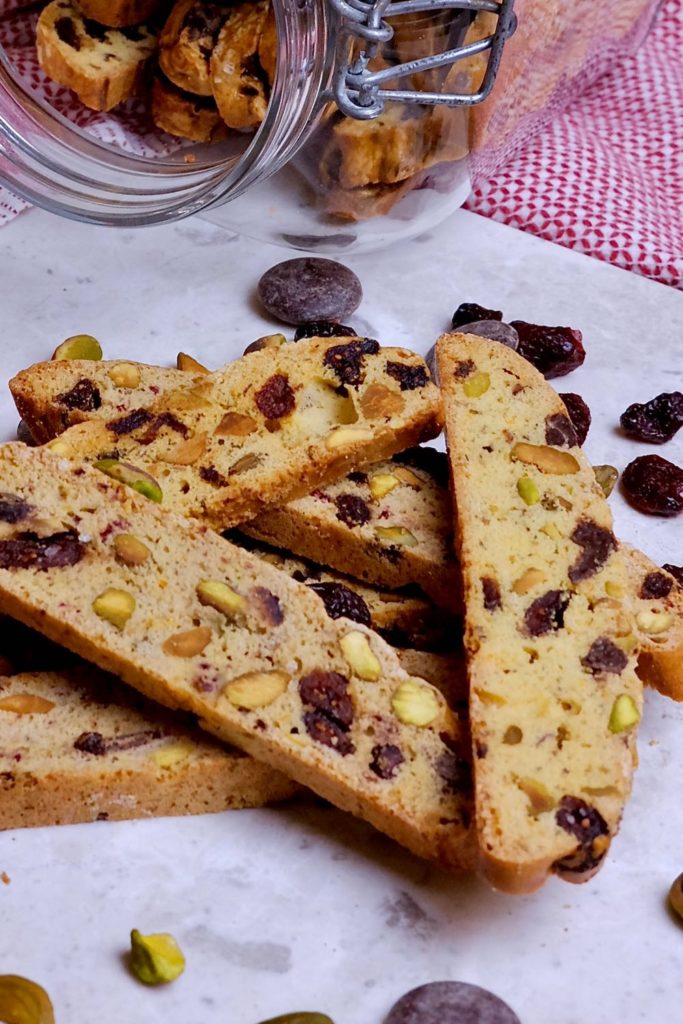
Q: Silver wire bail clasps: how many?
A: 1